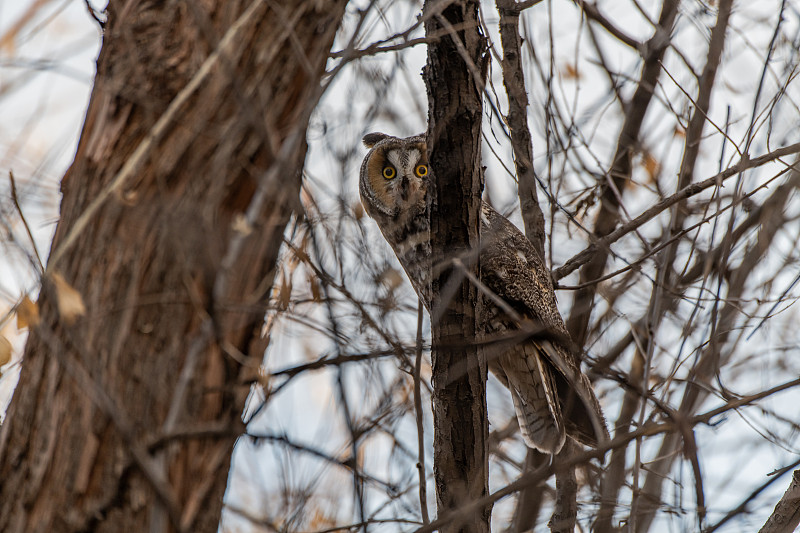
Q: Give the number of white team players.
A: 0